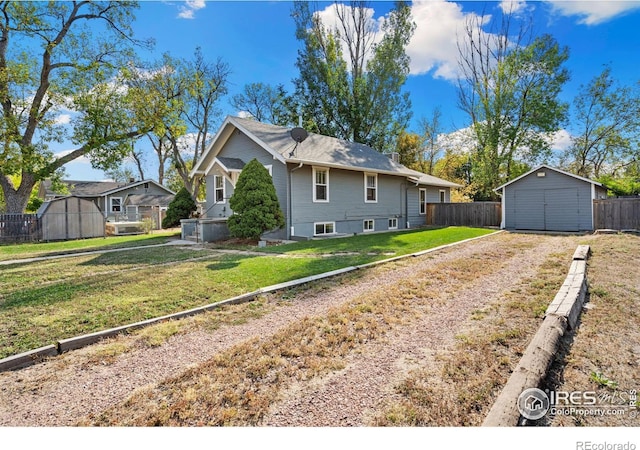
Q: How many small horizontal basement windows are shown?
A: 3